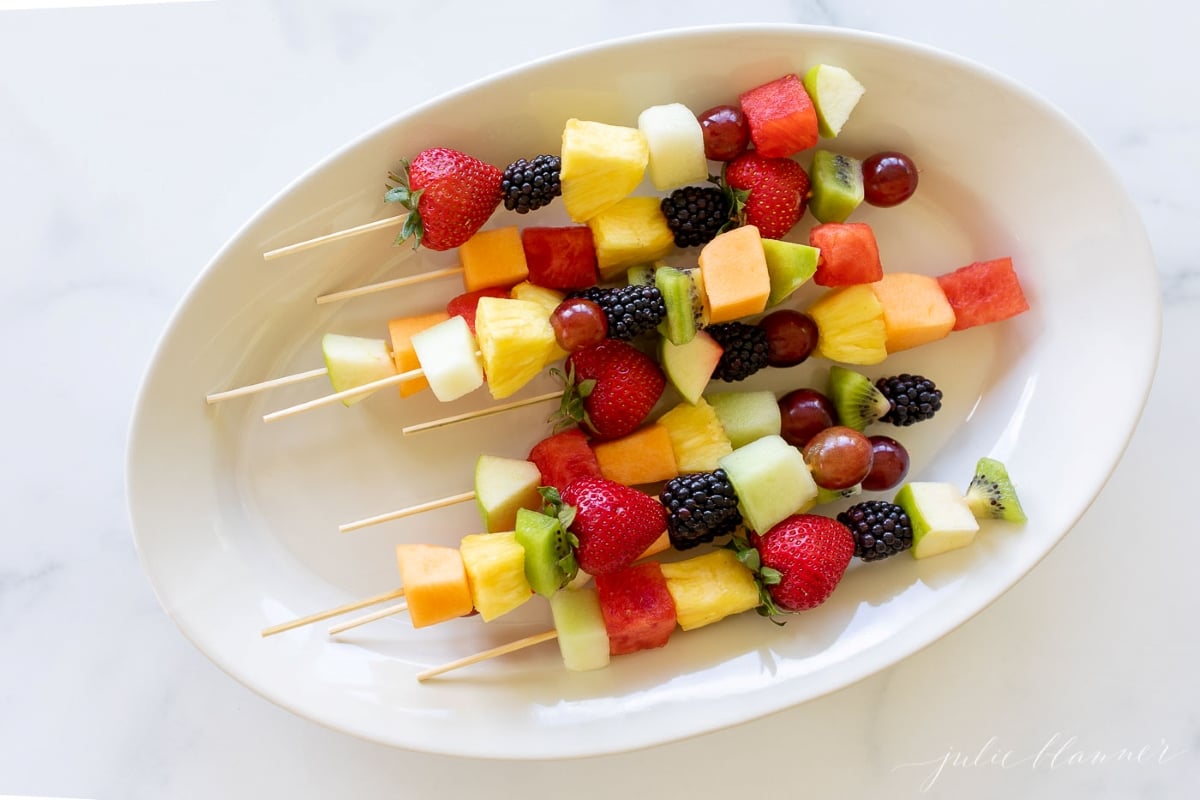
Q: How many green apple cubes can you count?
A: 6